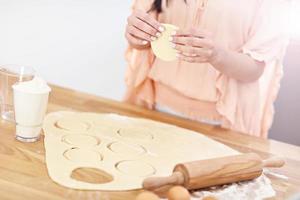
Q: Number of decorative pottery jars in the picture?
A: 0